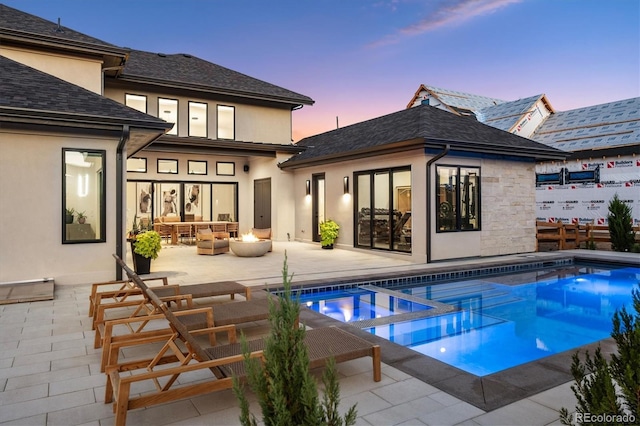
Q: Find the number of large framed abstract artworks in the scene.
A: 3